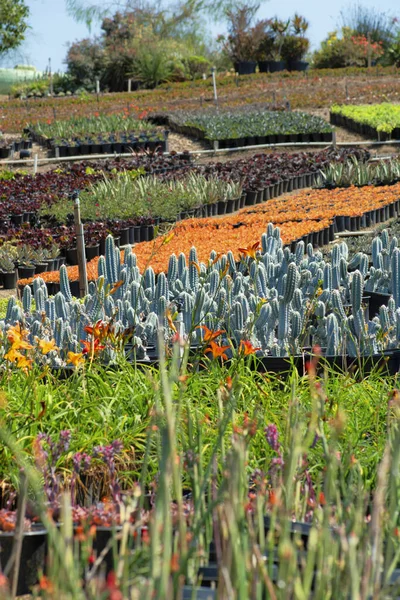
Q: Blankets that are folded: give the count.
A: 0